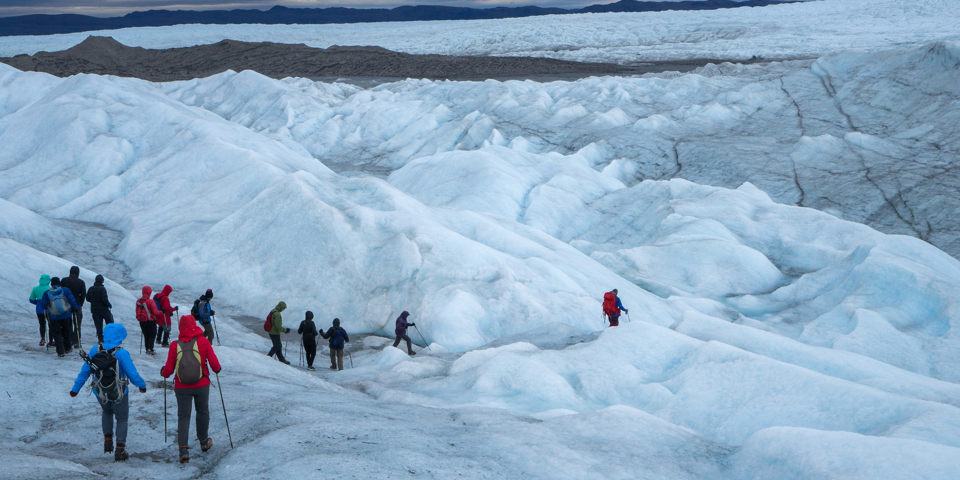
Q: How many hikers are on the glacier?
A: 14